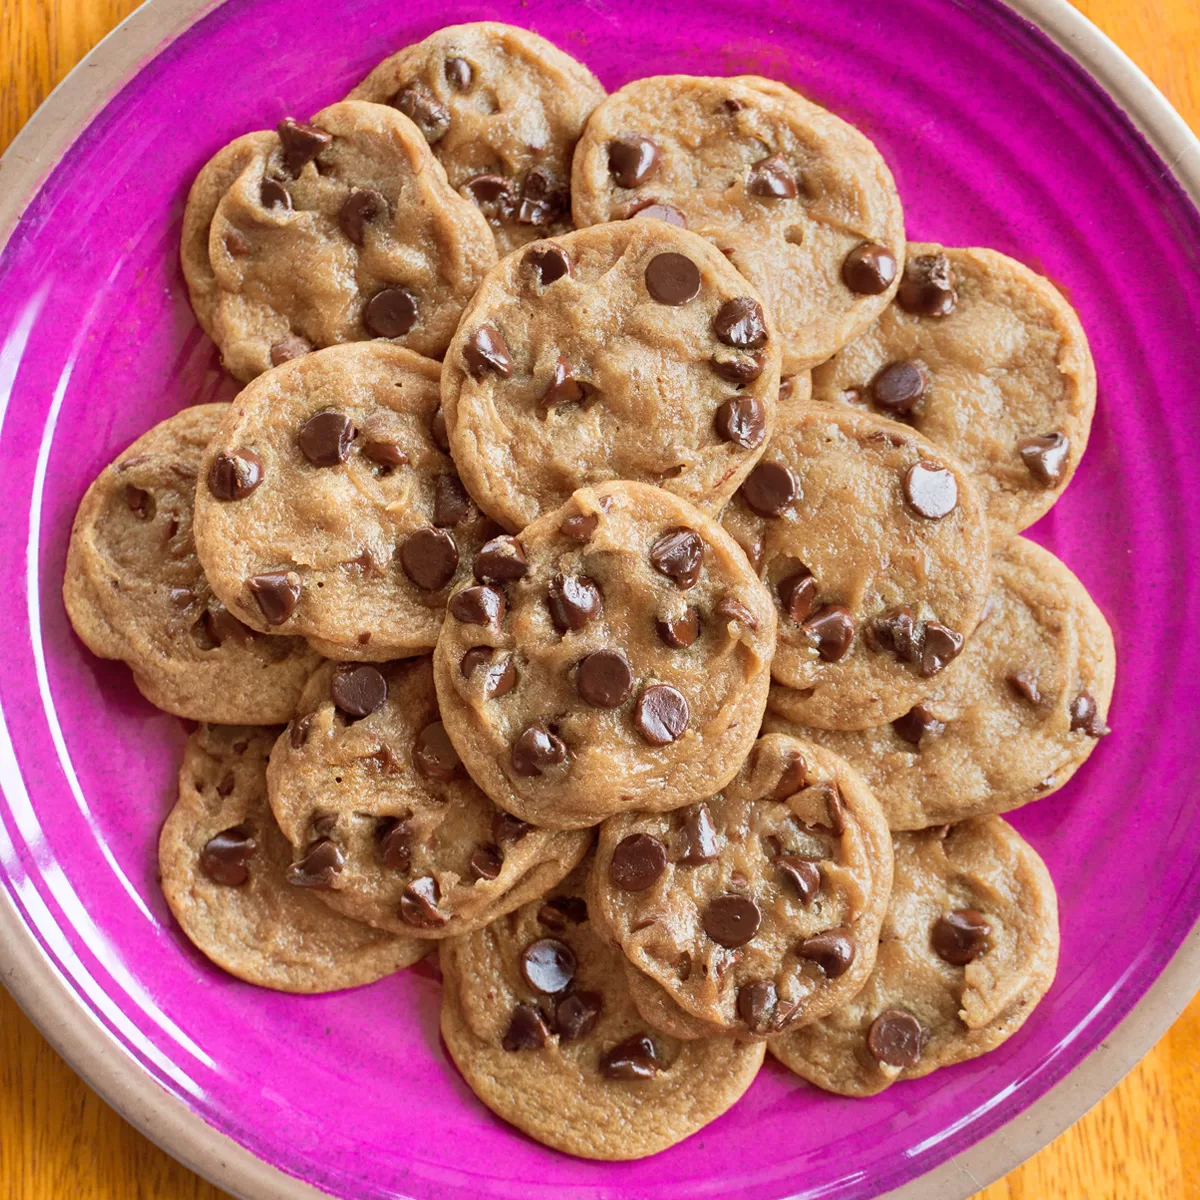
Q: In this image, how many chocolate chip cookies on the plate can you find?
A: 15